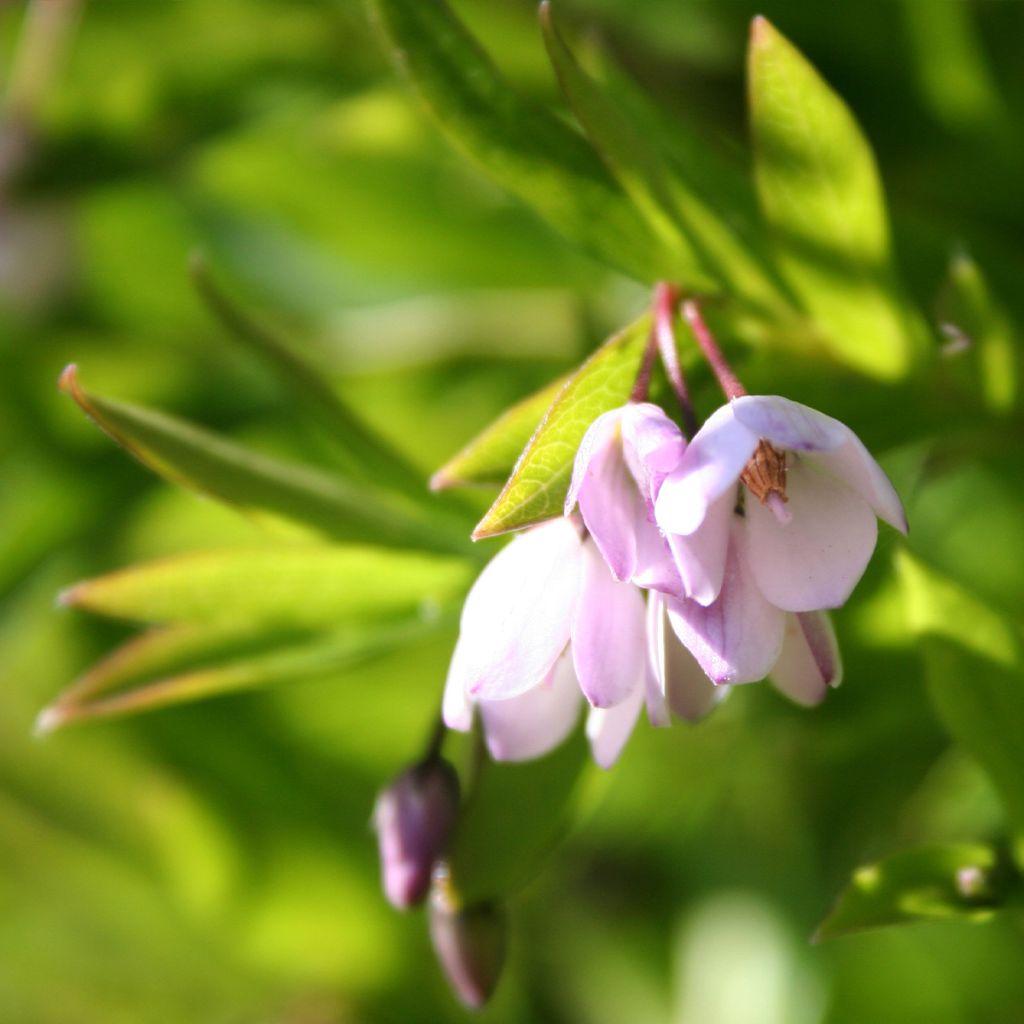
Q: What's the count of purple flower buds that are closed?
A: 2